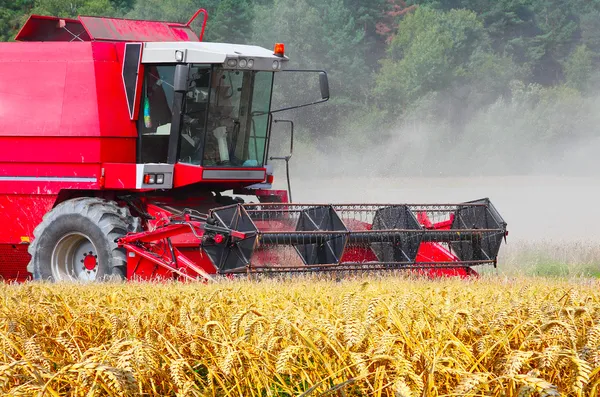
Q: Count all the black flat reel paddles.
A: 4